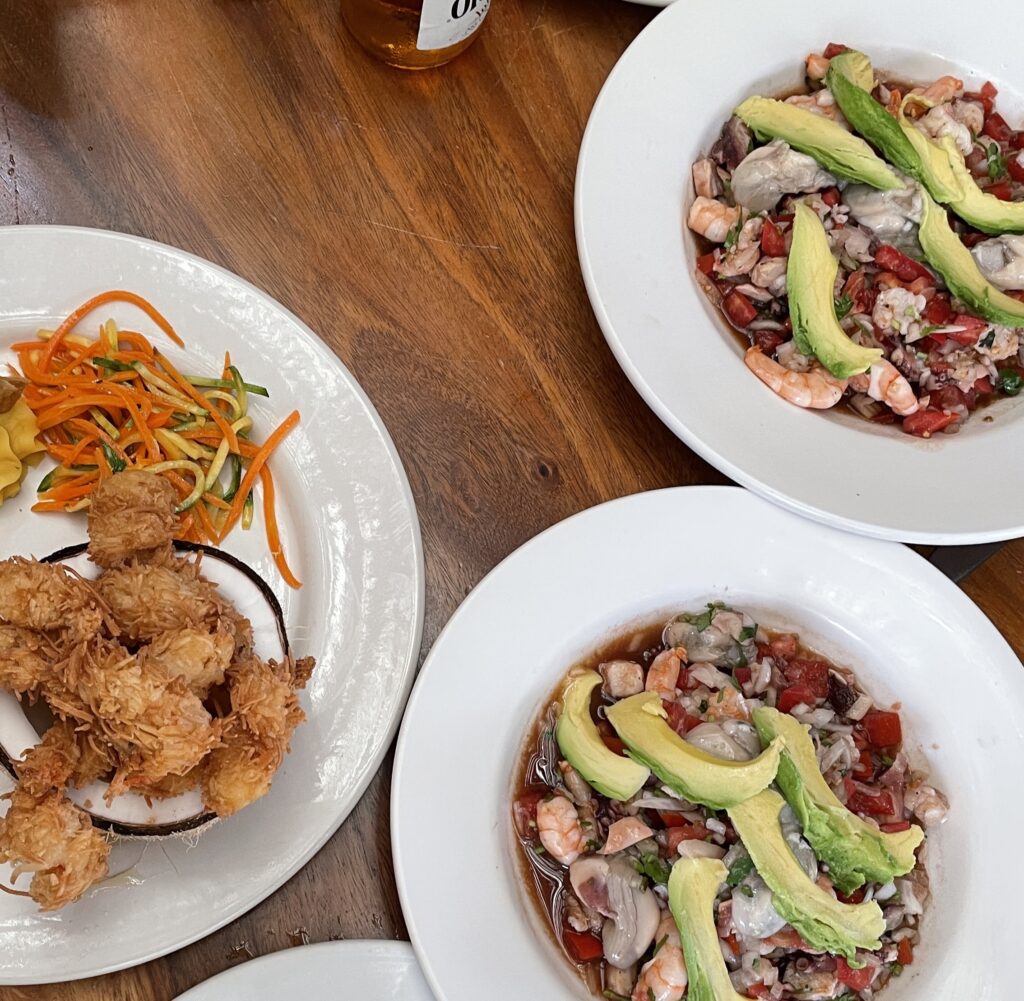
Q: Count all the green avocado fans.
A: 11